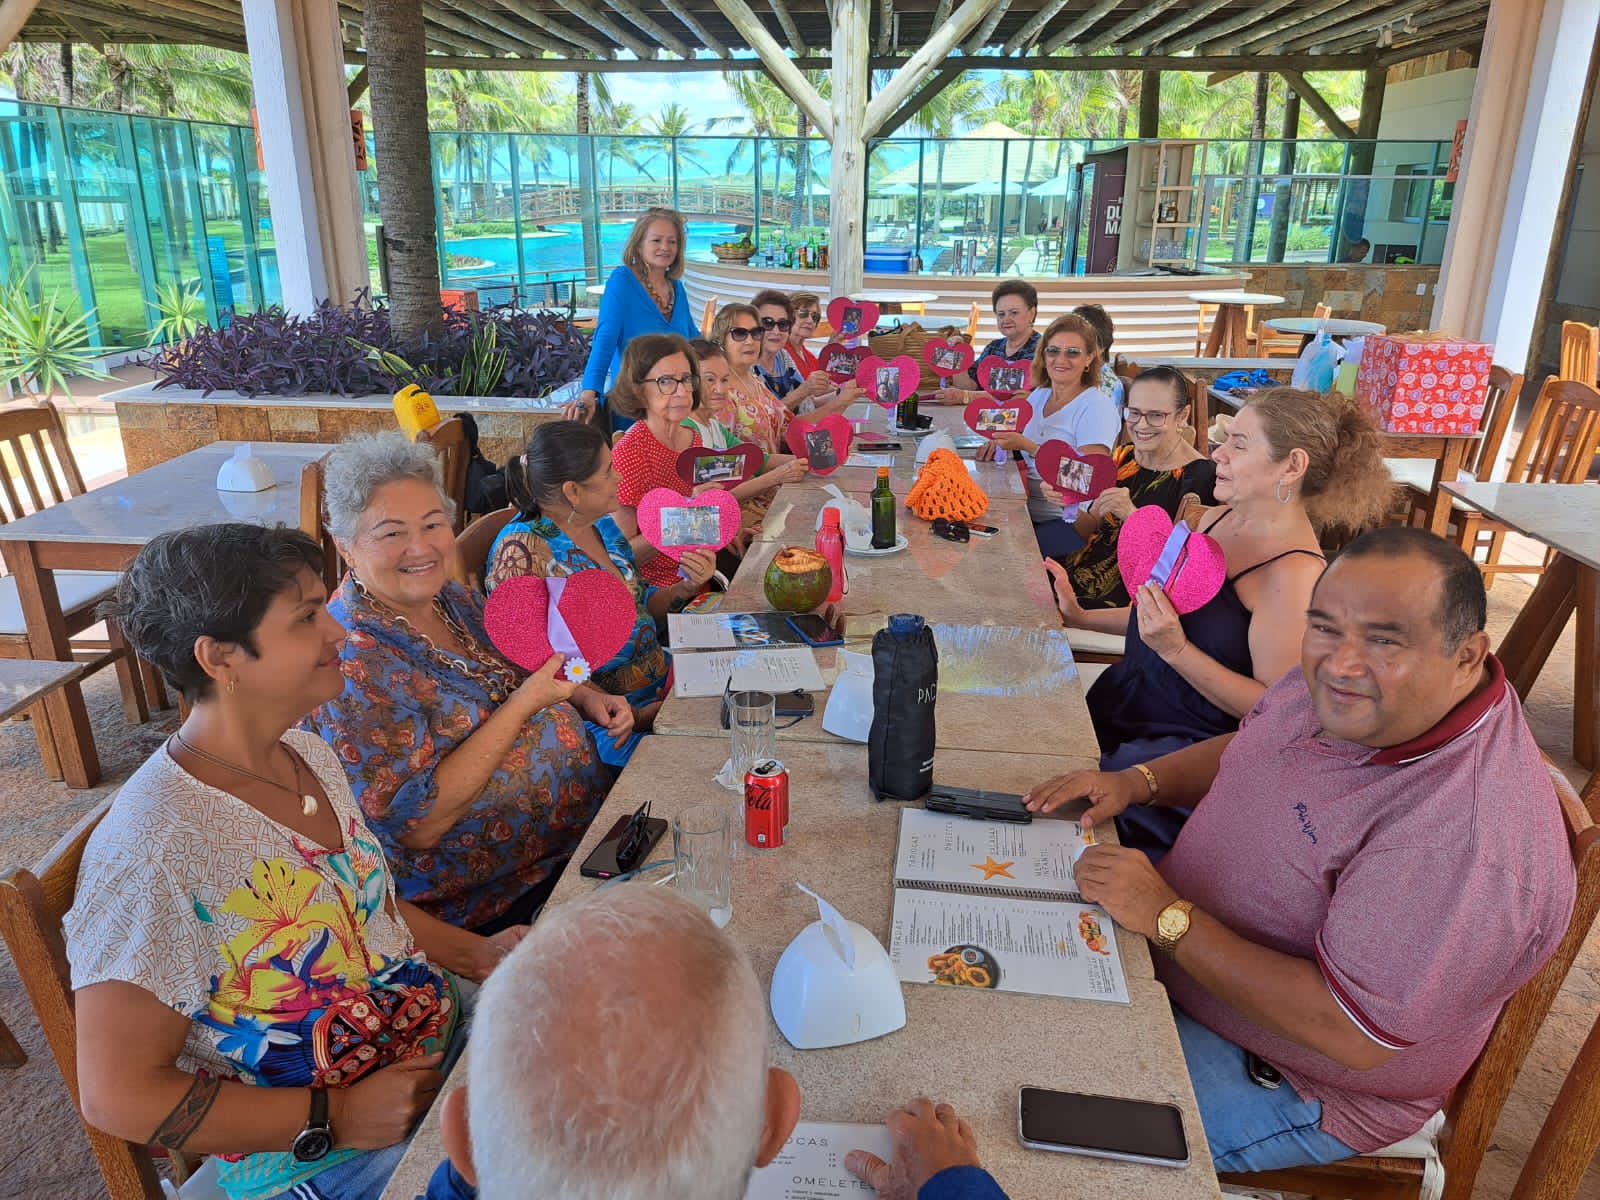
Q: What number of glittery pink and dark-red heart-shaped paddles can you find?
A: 12